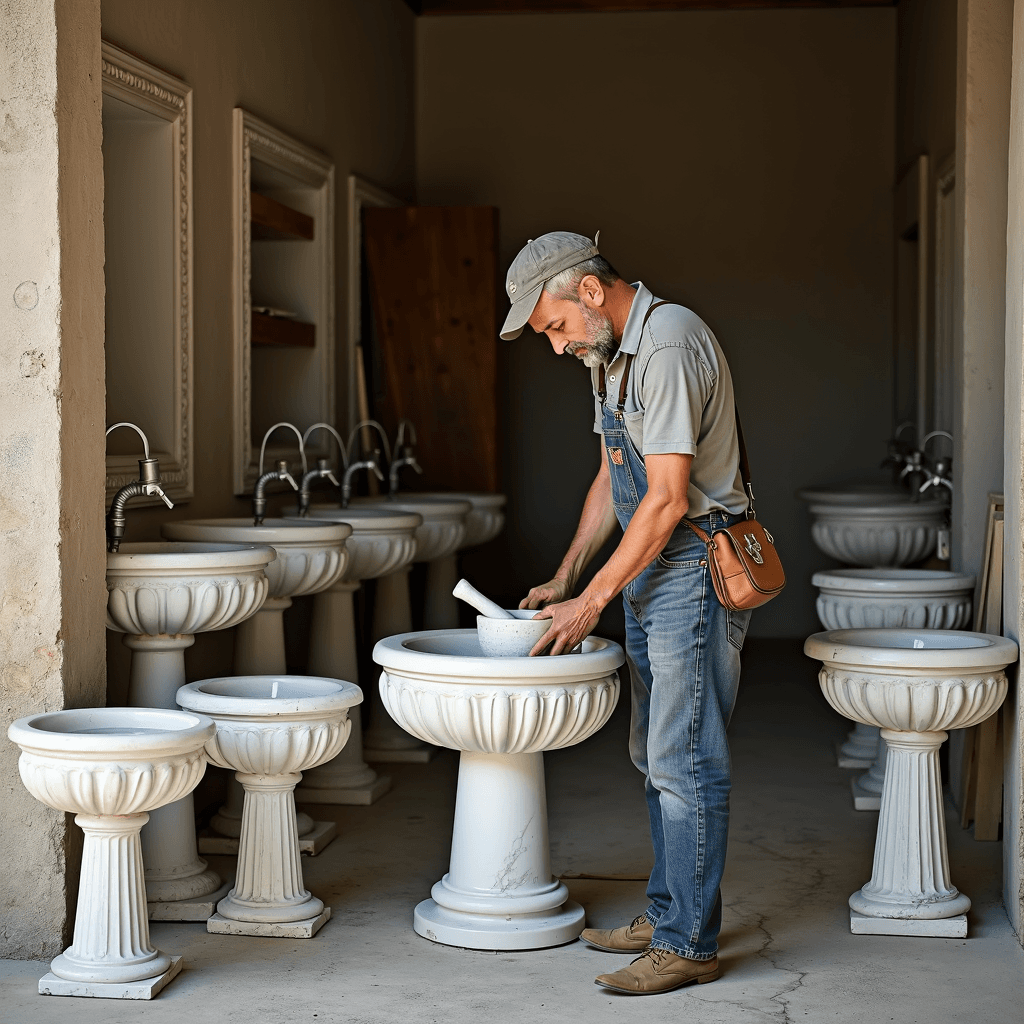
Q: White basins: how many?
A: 12